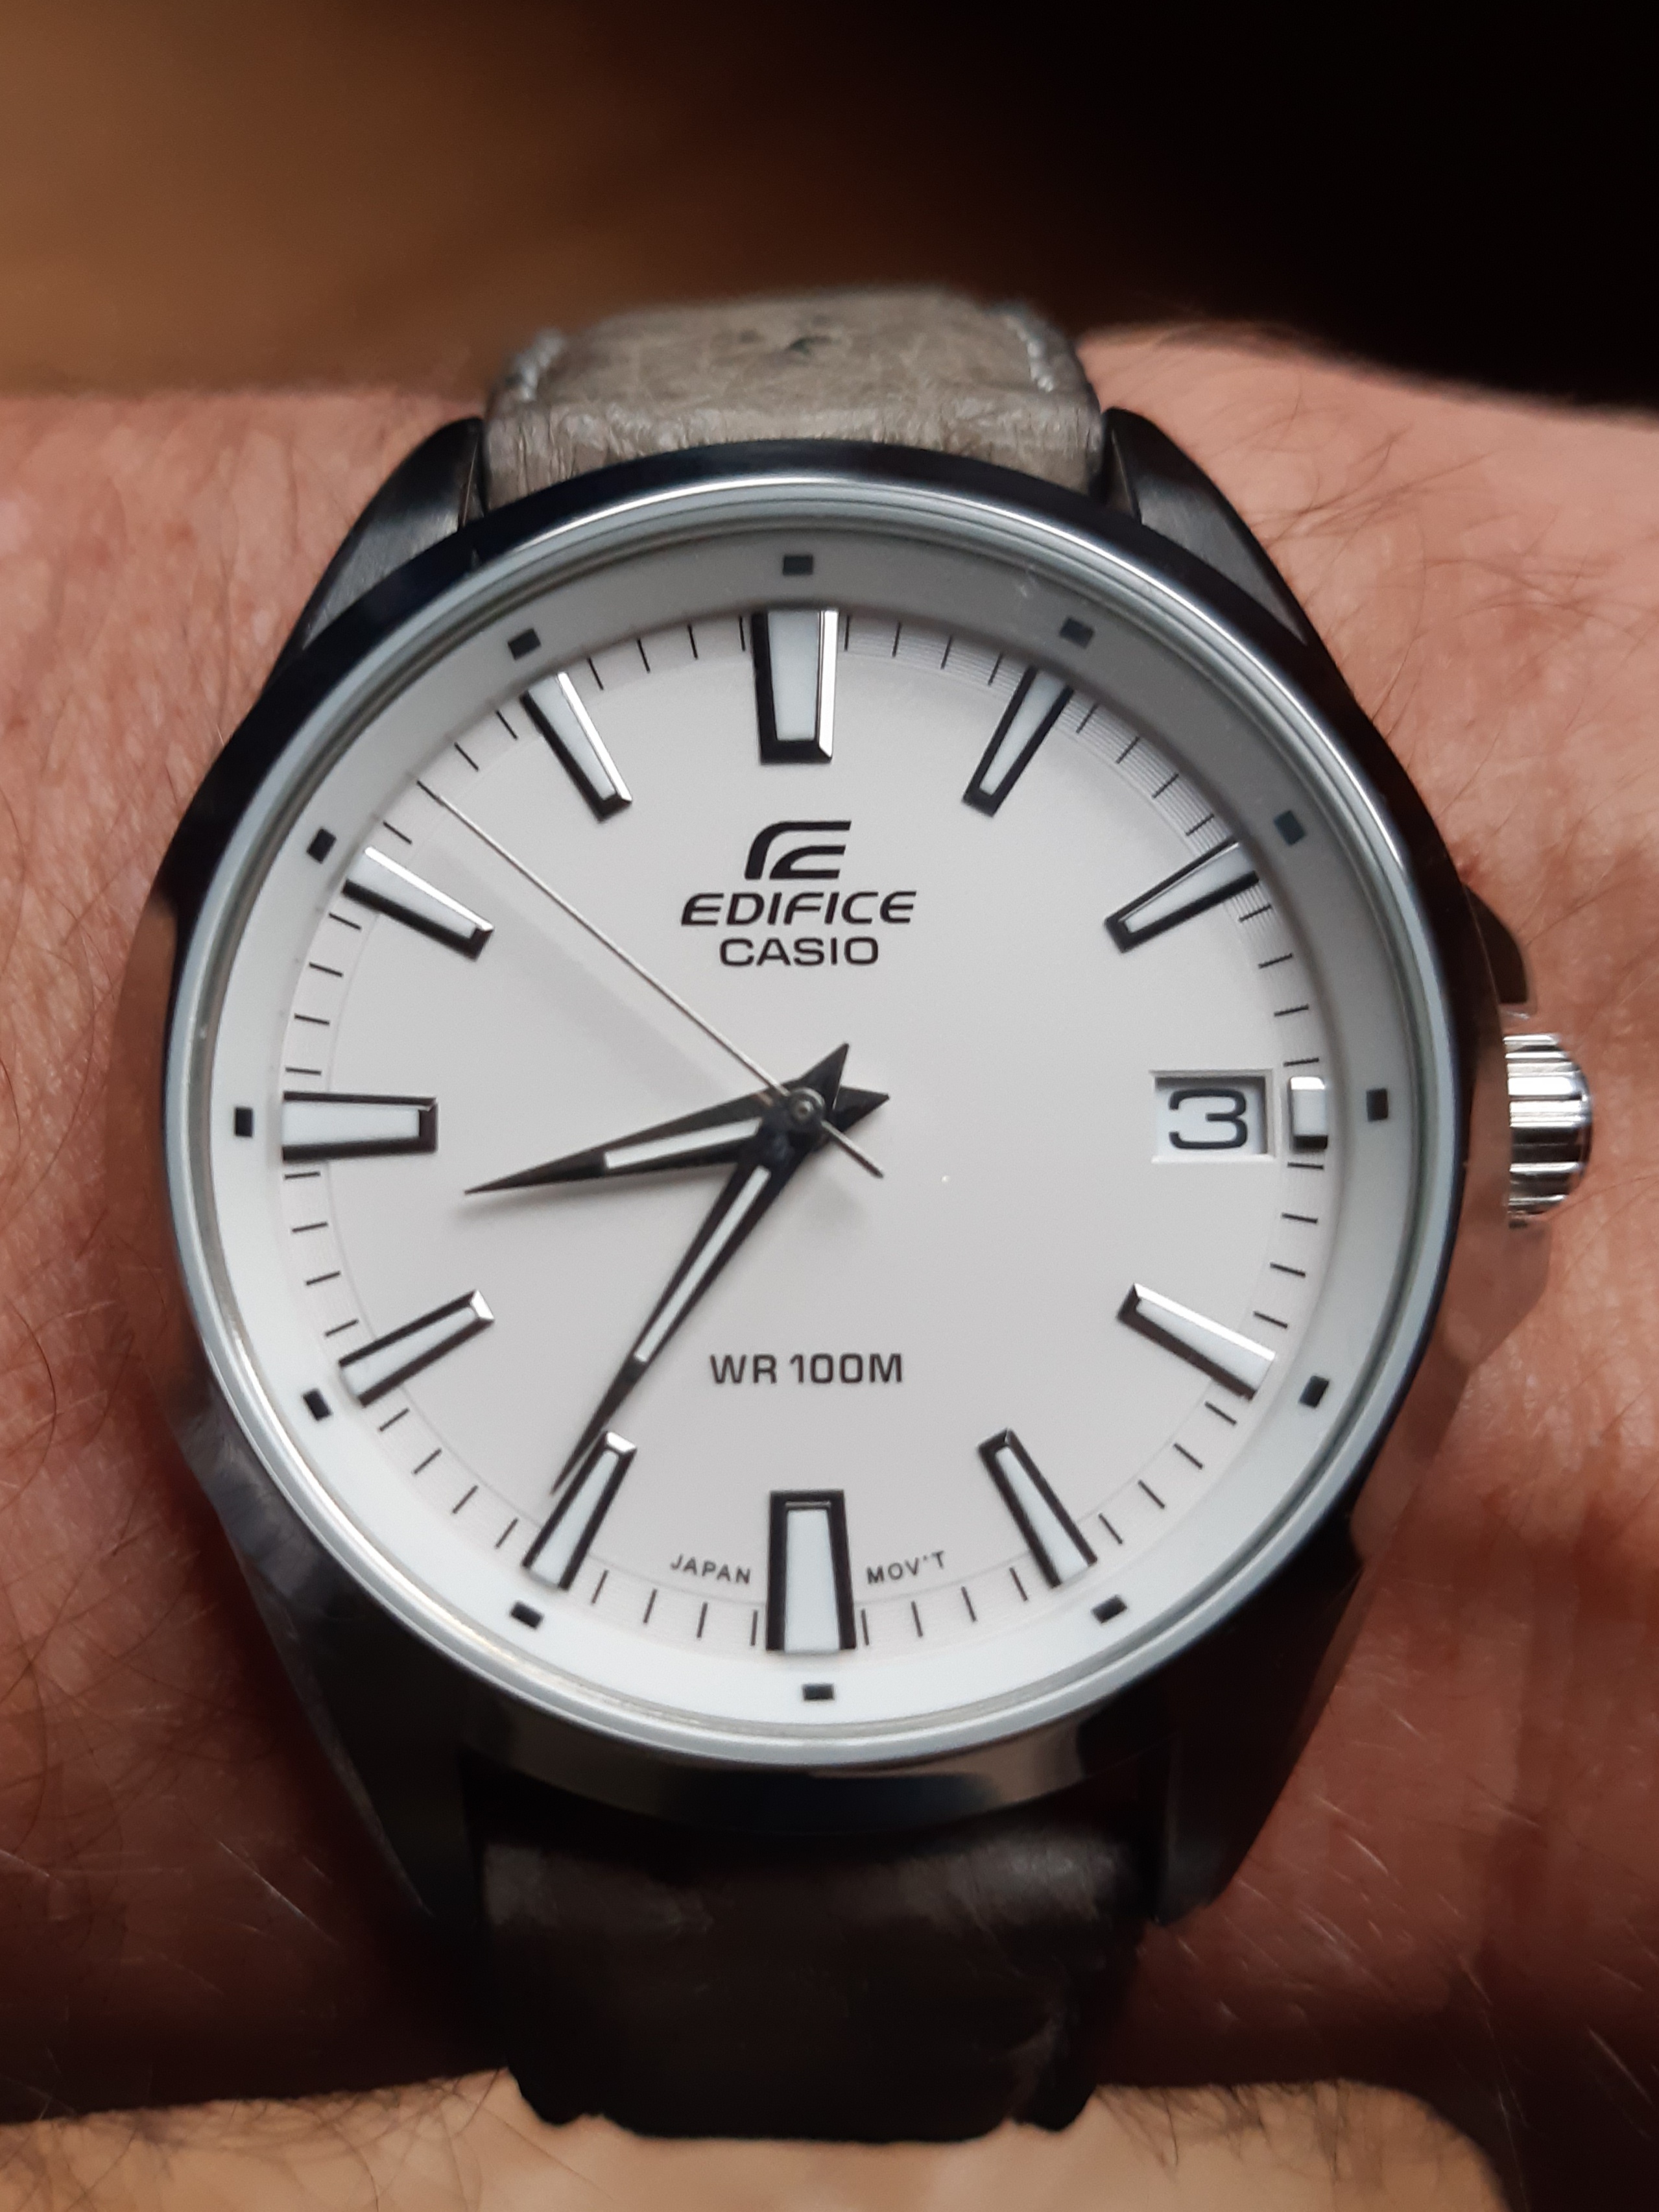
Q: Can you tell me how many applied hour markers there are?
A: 12